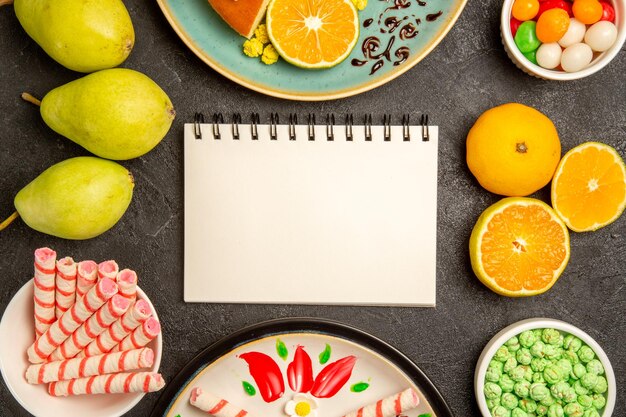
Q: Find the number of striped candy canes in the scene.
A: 13